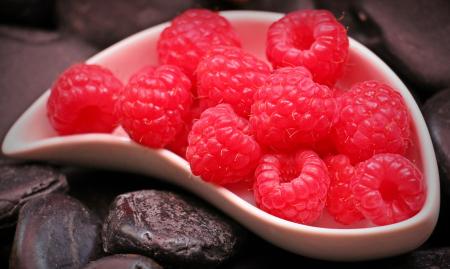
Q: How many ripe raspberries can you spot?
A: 11